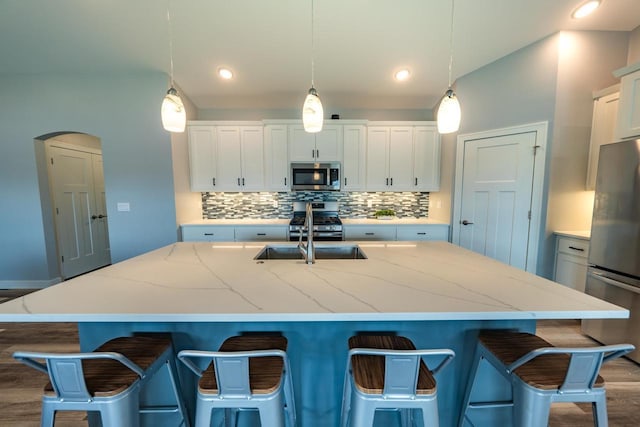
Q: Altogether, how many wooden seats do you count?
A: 4